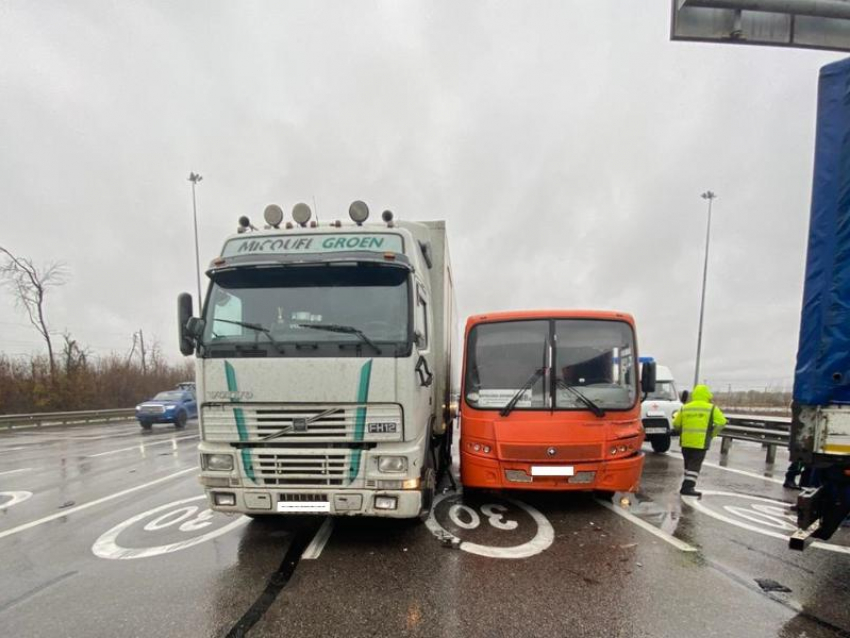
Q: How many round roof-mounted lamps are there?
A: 3